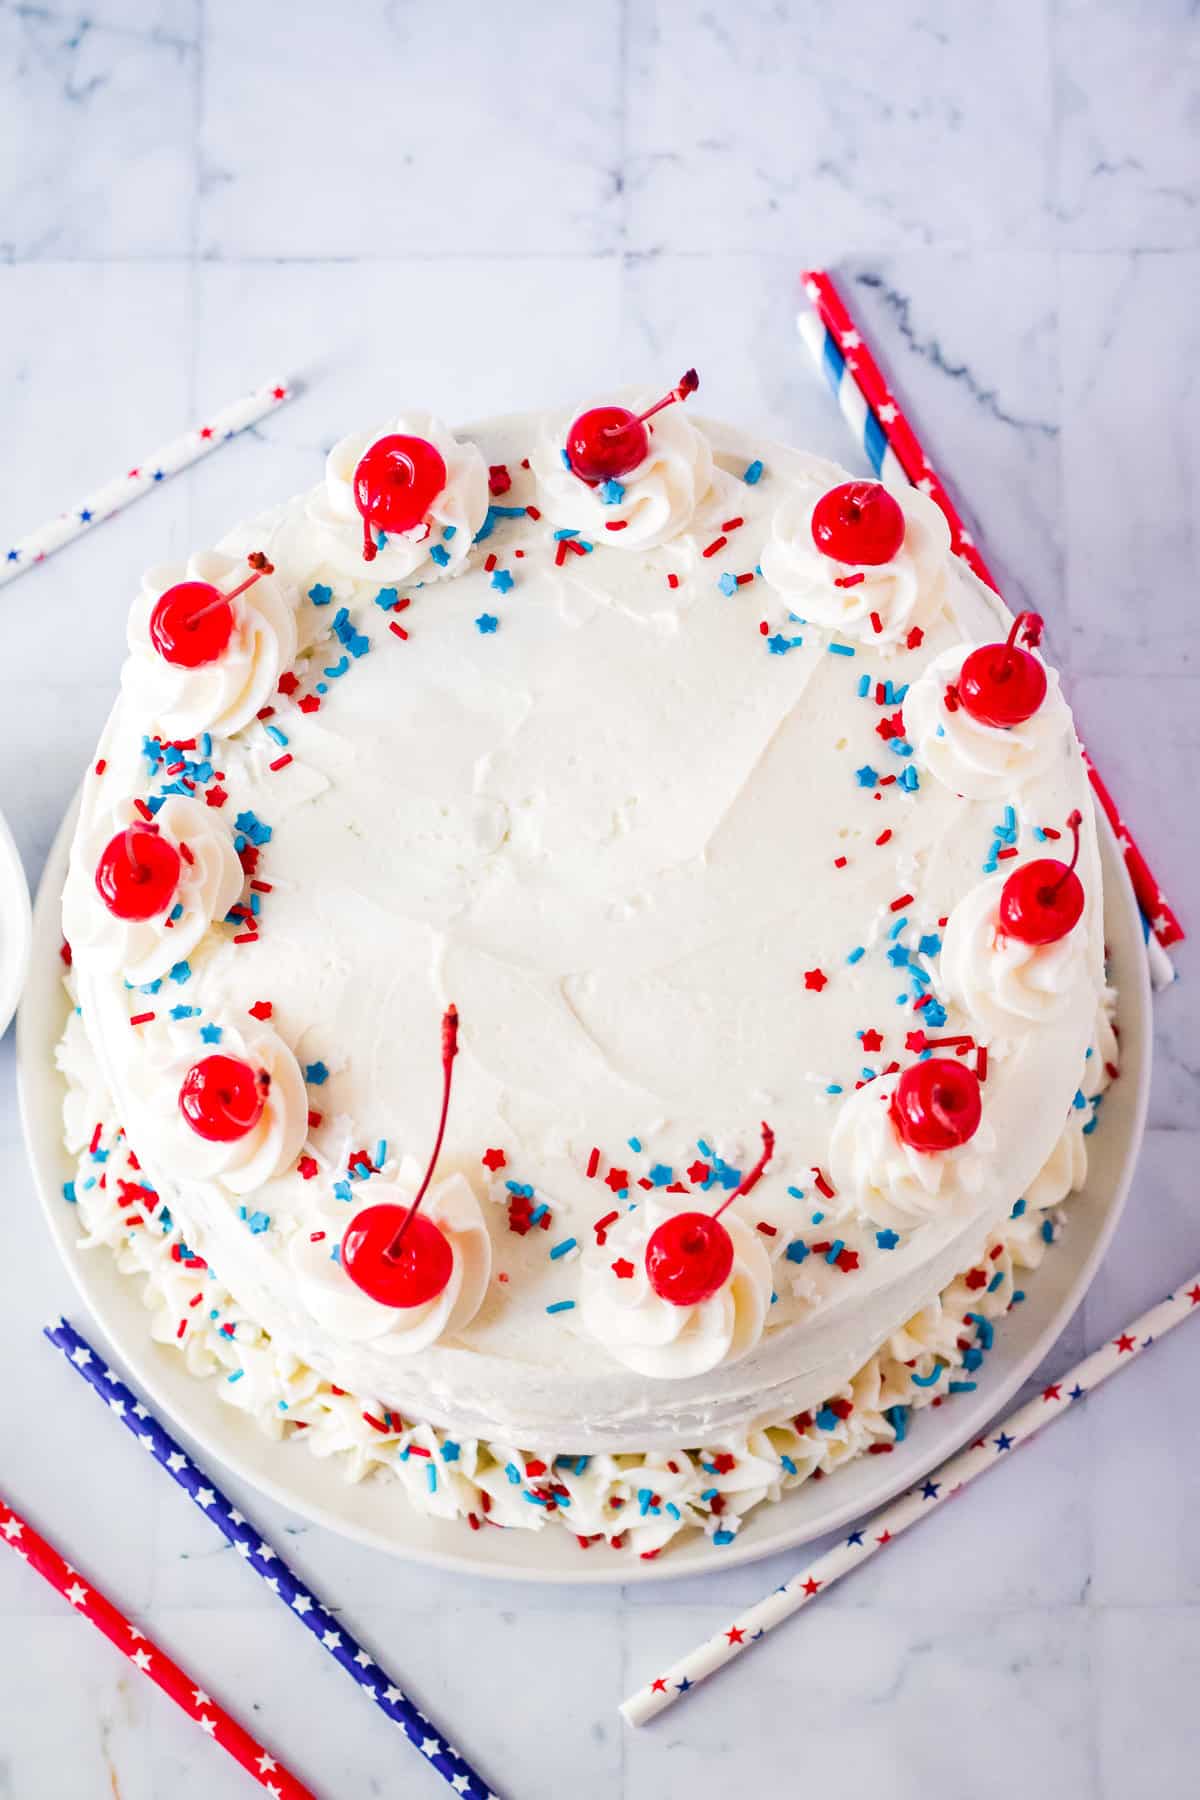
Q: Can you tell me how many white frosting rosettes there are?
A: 11